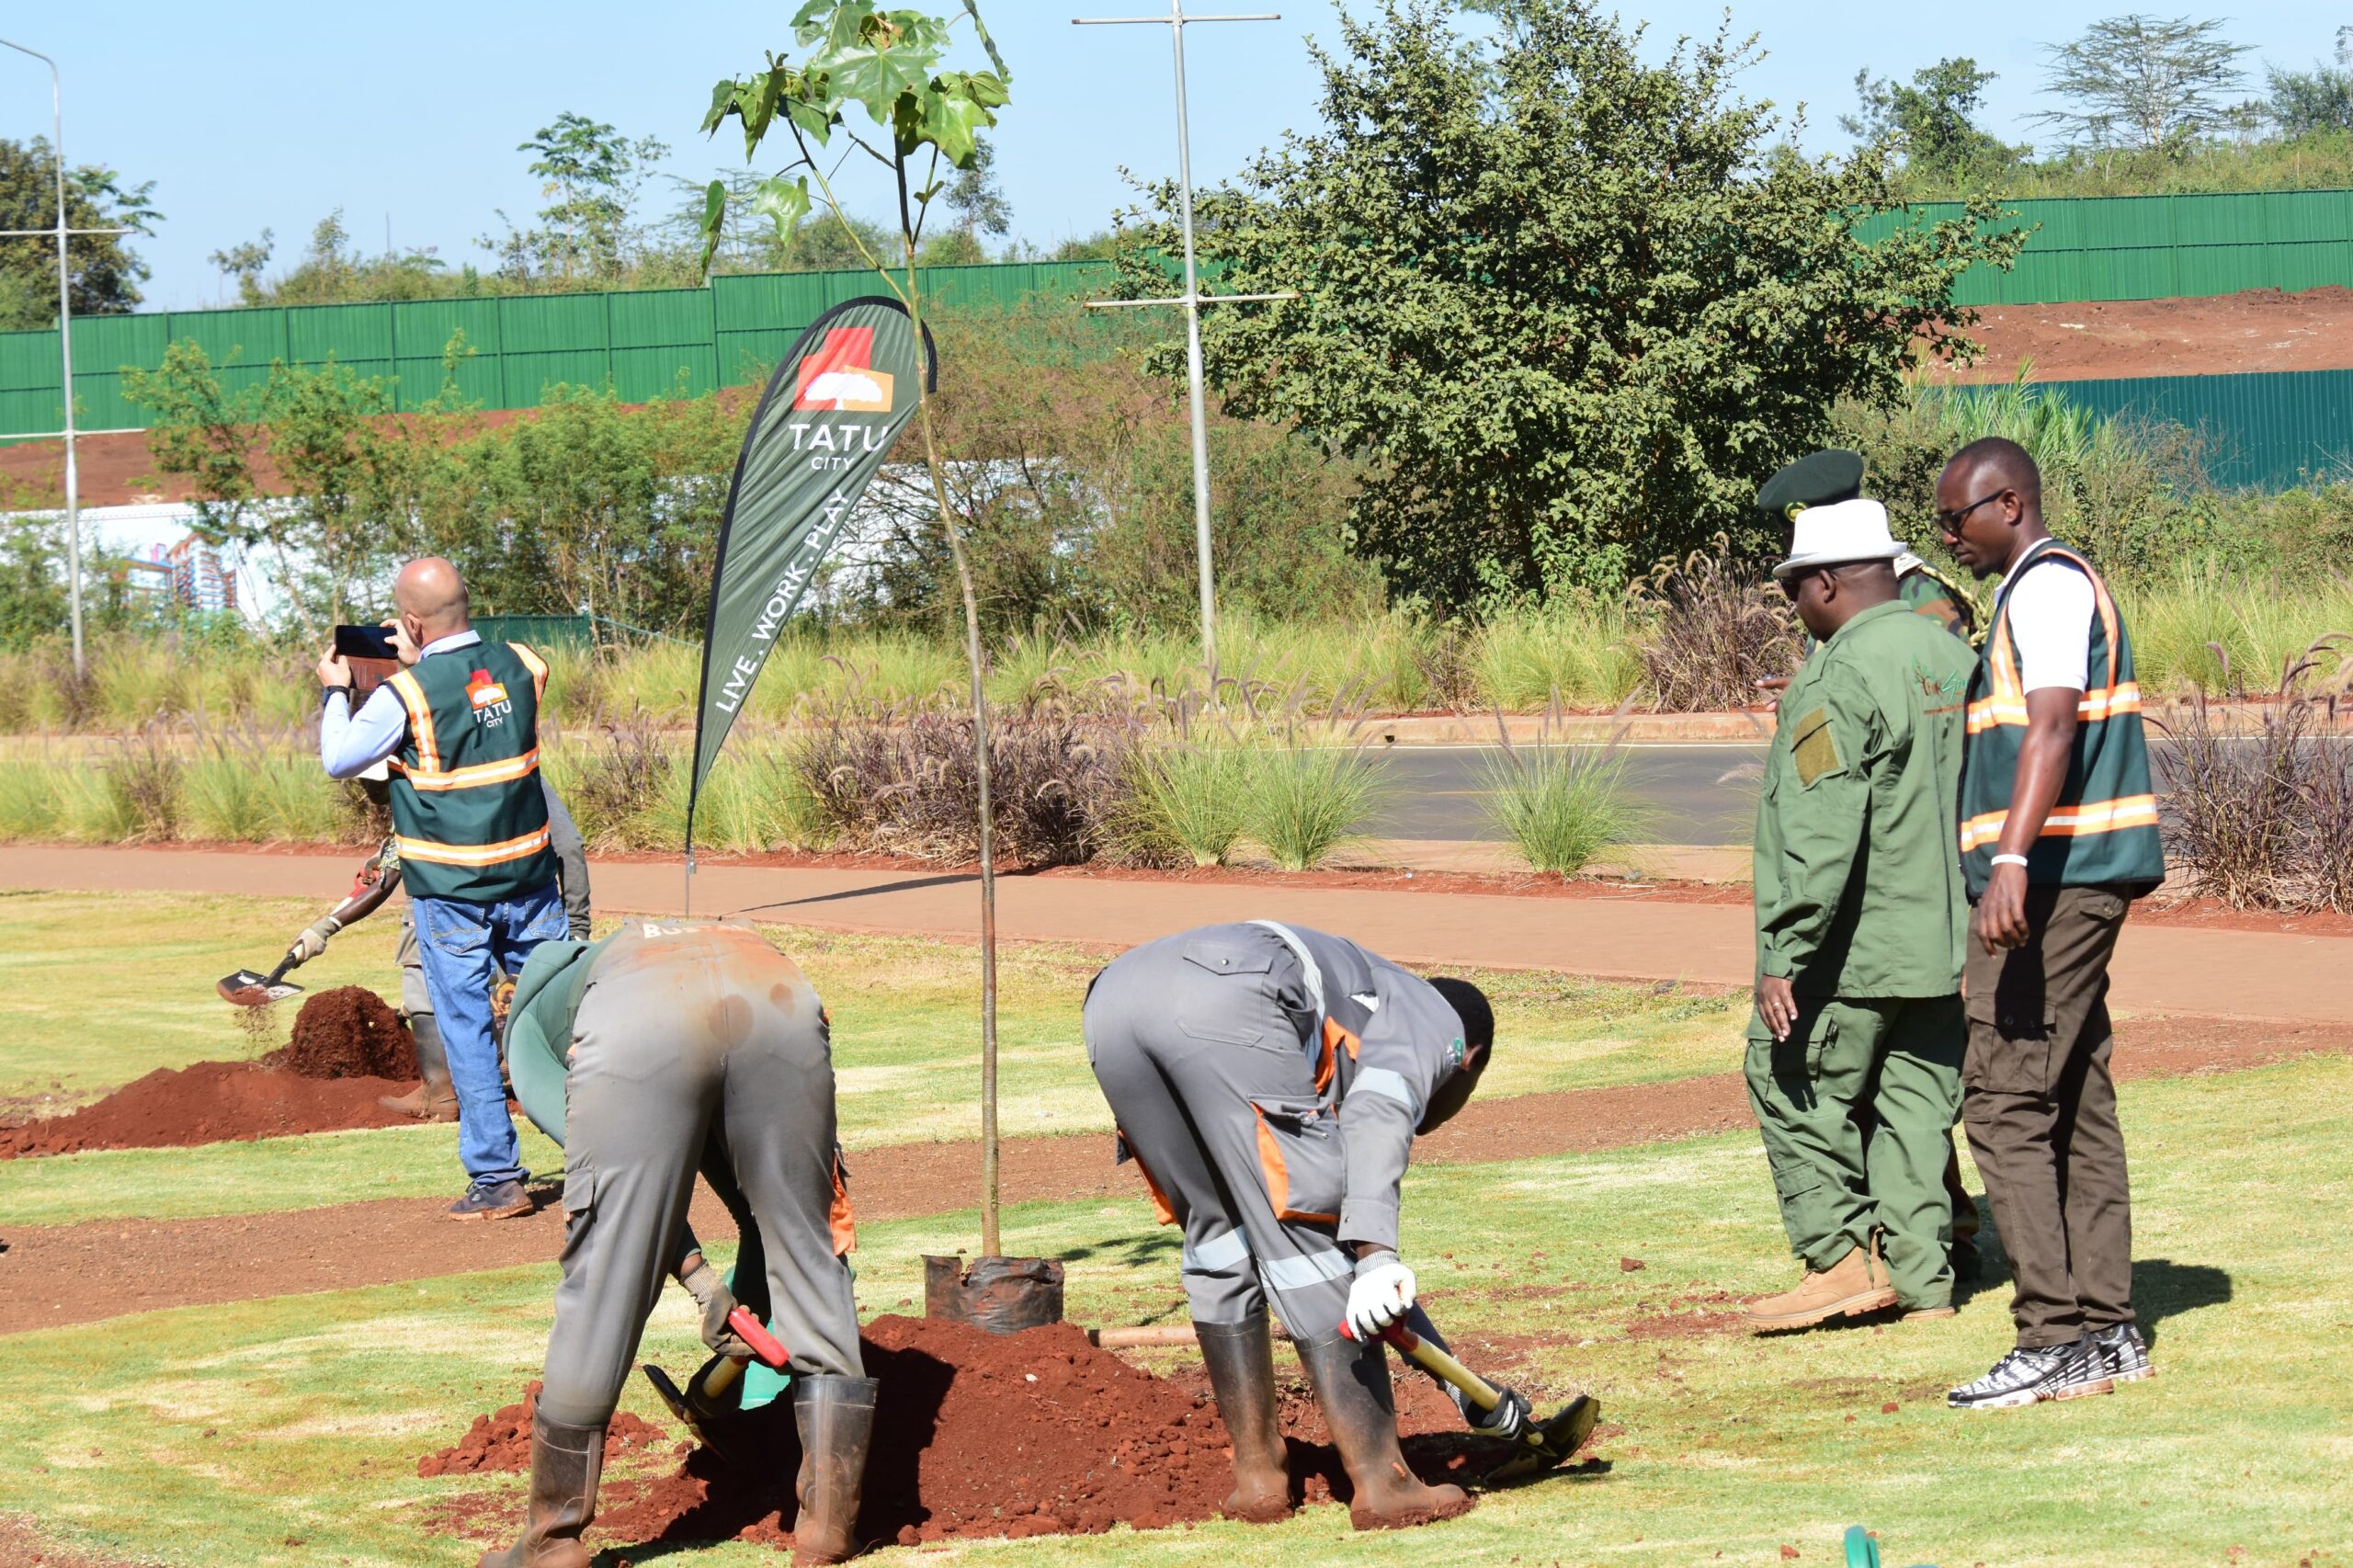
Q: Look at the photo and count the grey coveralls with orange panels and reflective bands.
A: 1